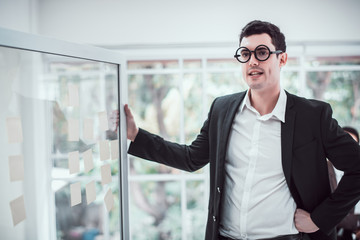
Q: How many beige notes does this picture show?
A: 15